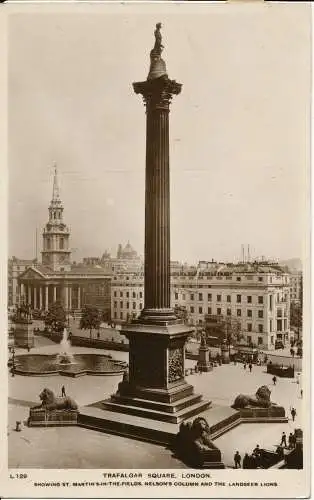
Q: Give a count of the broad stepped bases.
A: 1